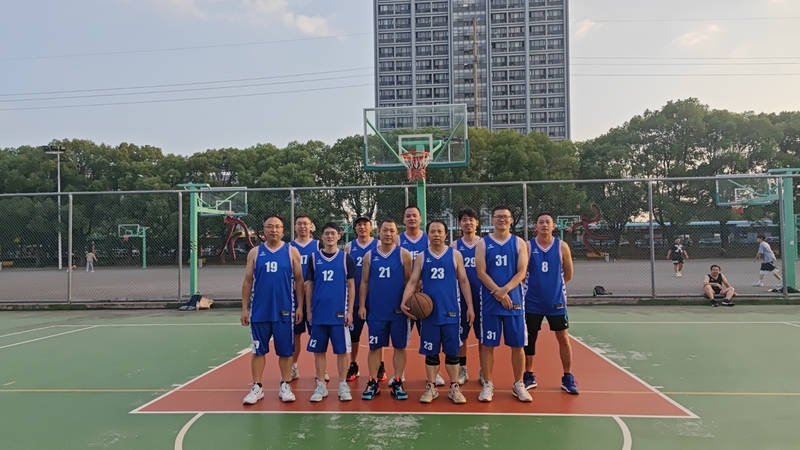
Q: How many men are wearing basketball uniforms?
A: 10